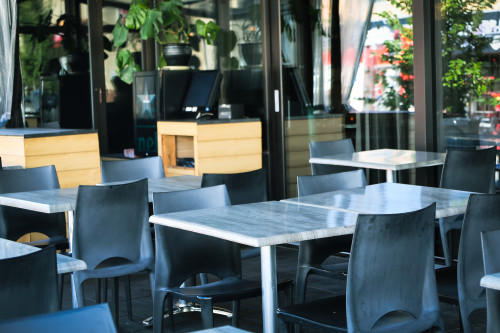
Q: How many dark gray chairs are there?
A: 13